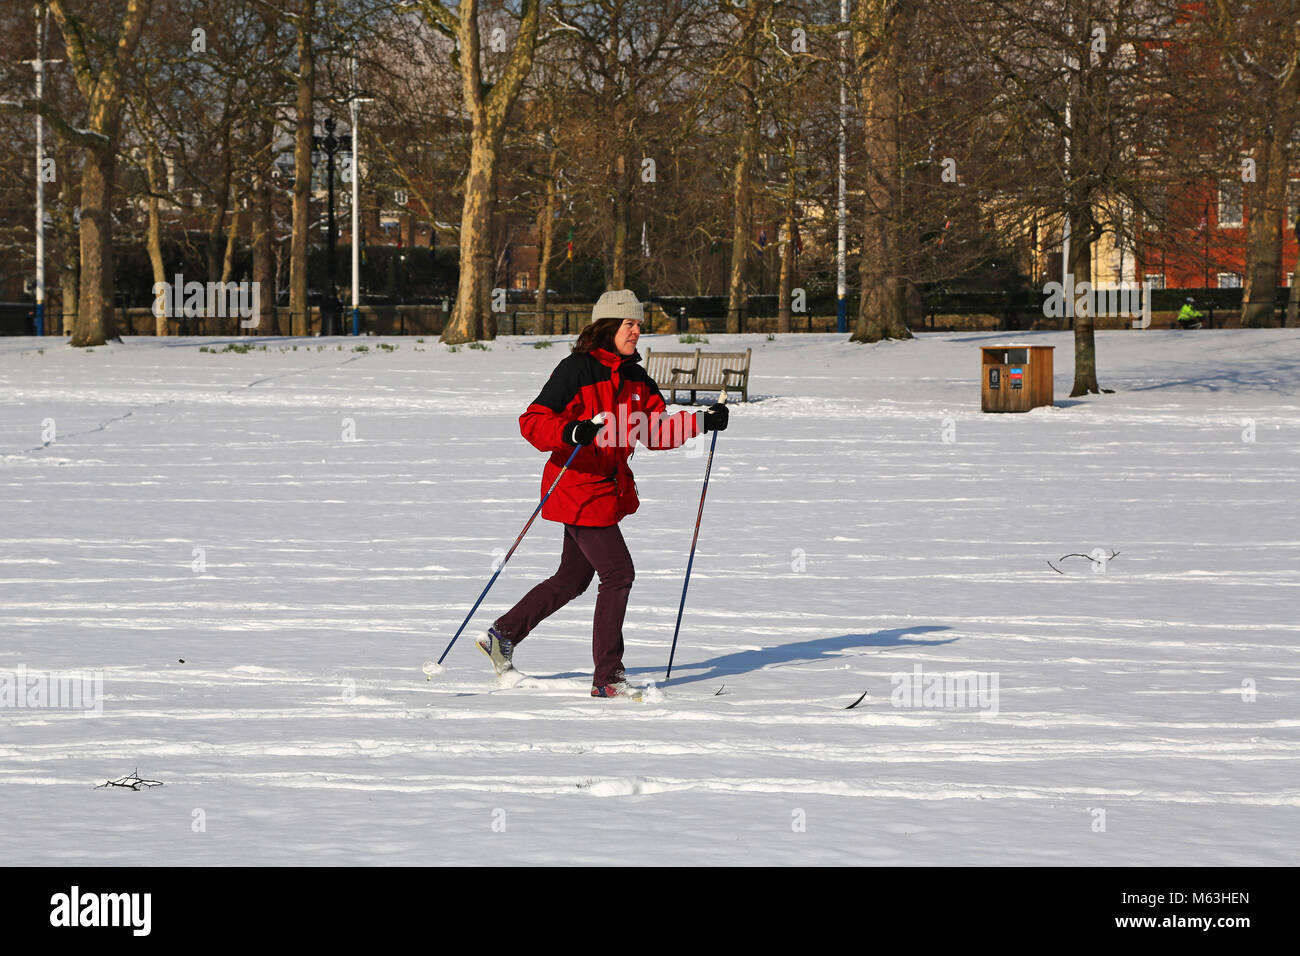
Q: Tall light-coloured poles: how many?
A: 4